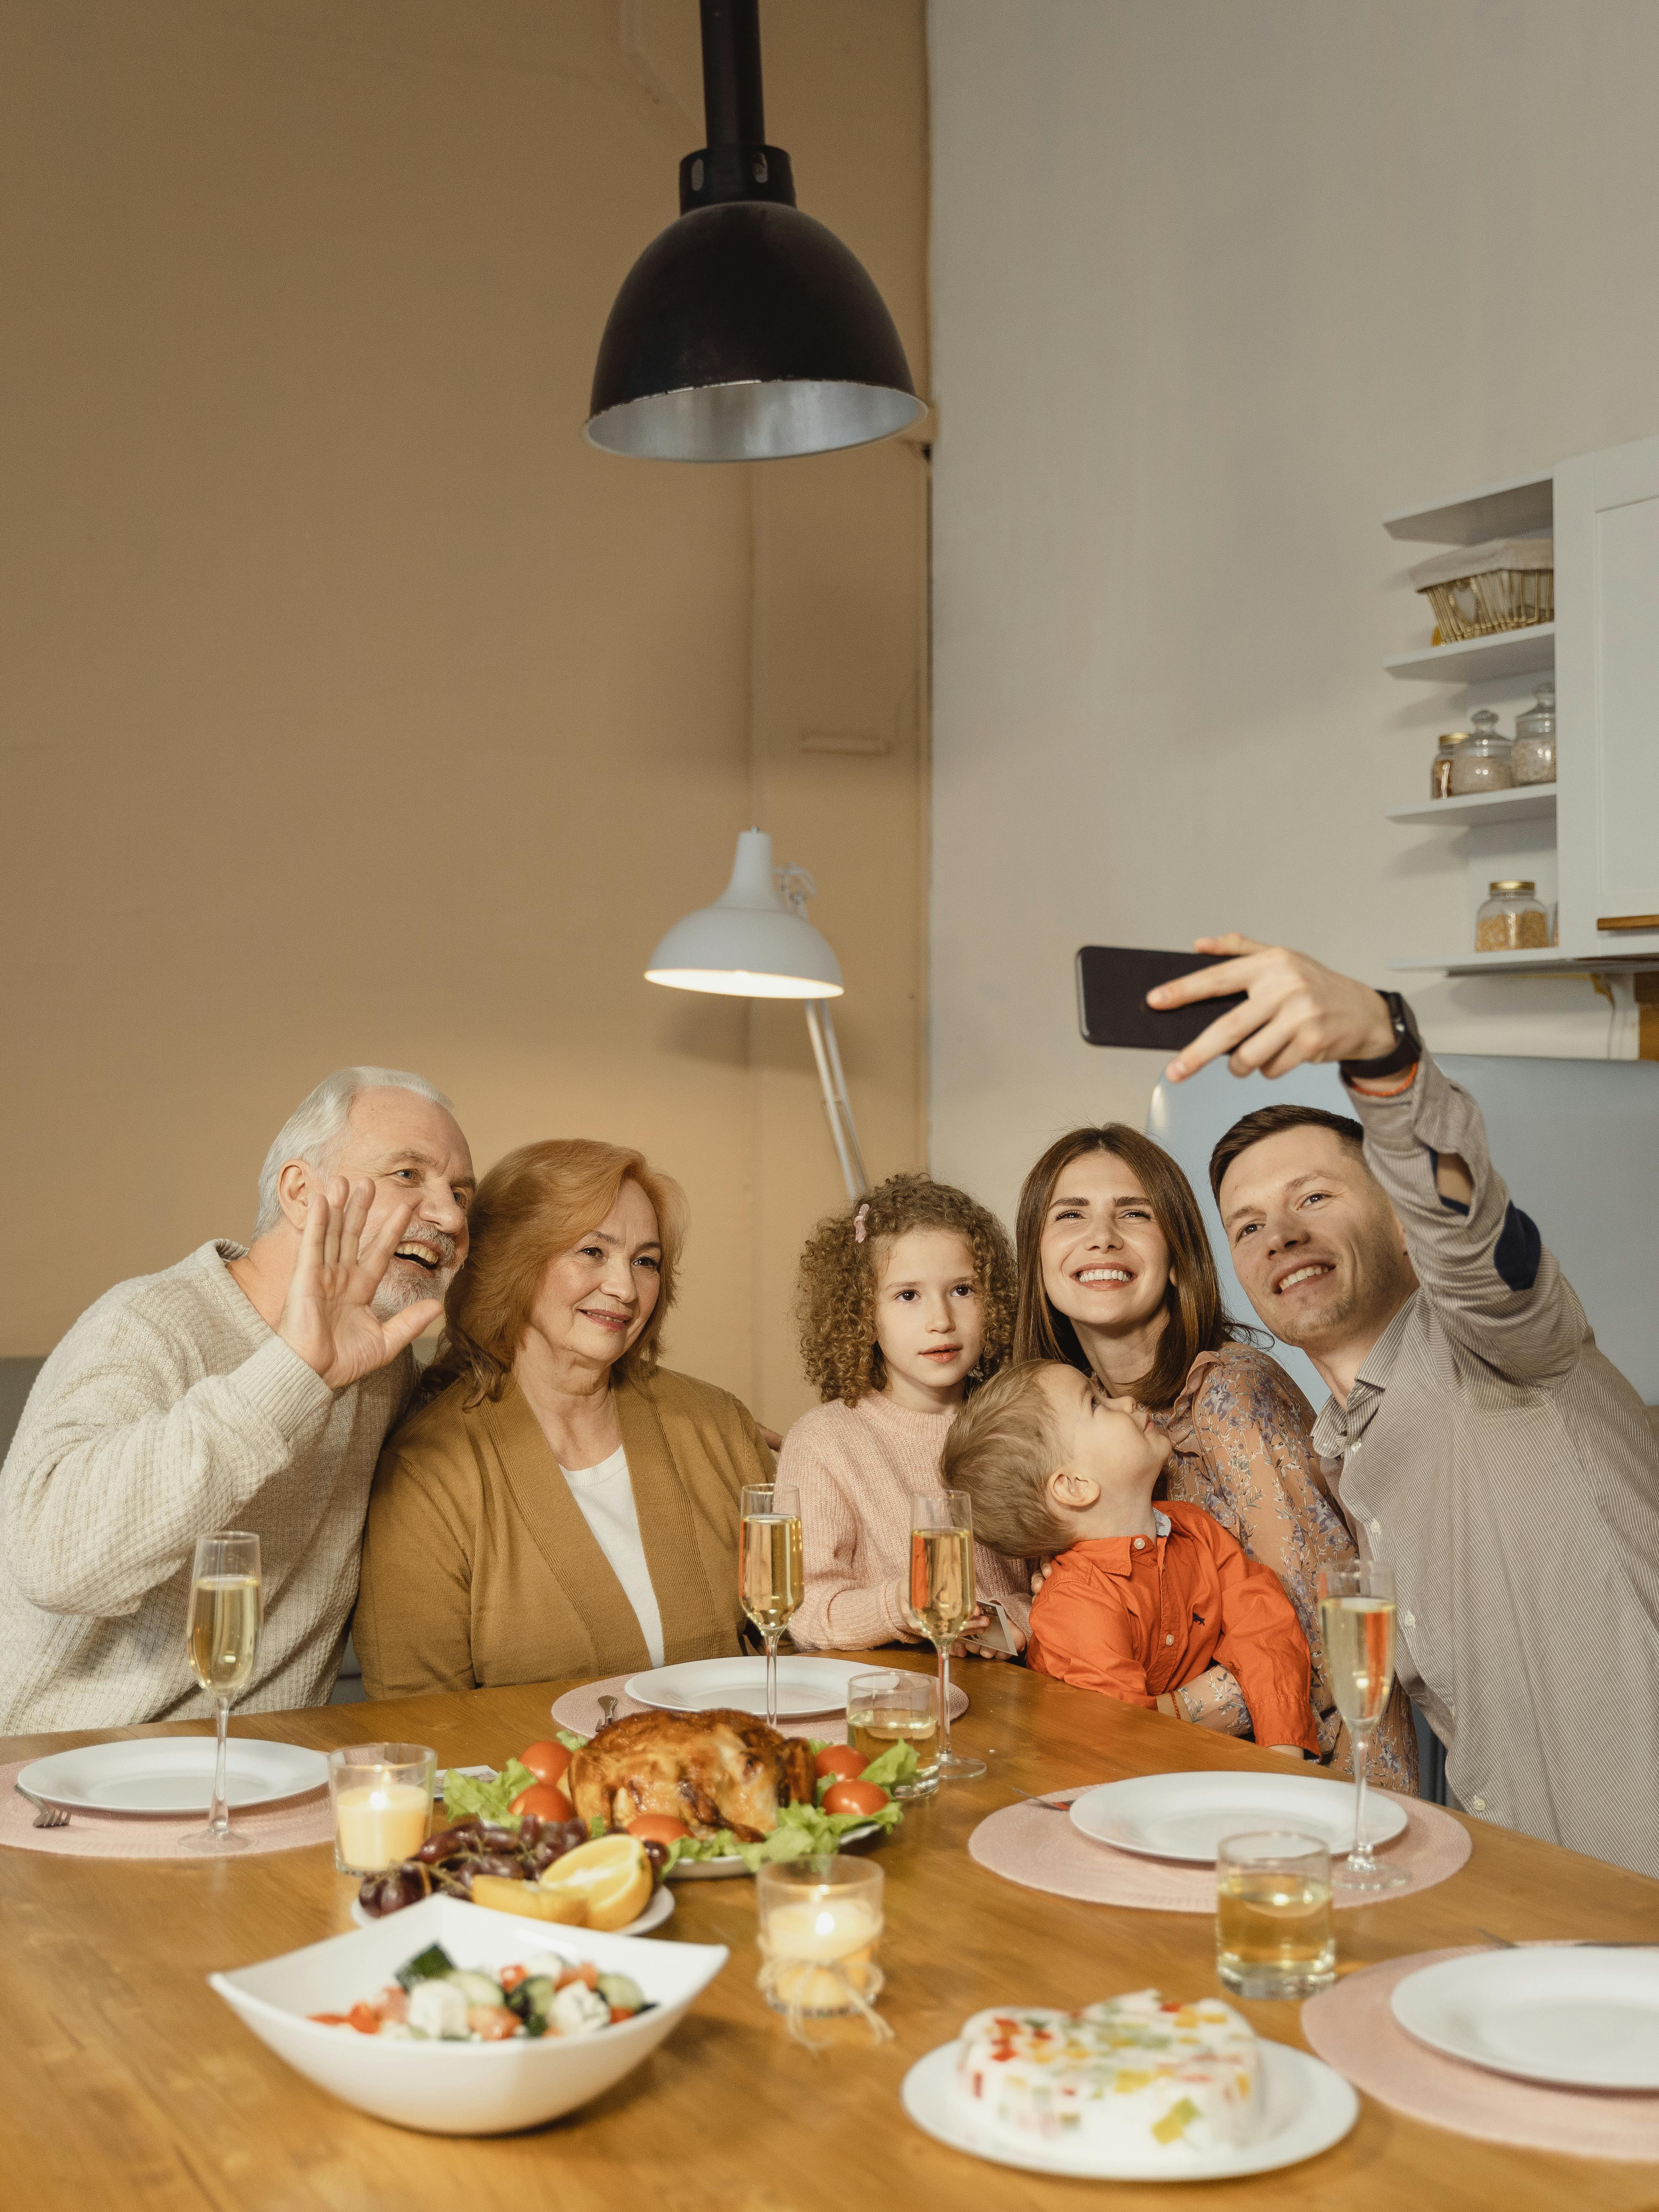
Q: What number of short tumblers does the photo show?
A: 2